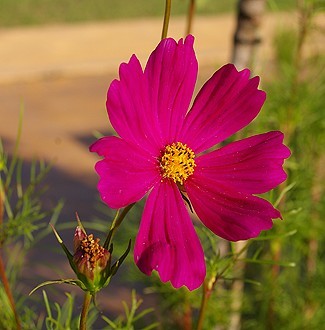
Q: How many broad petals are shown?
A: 7